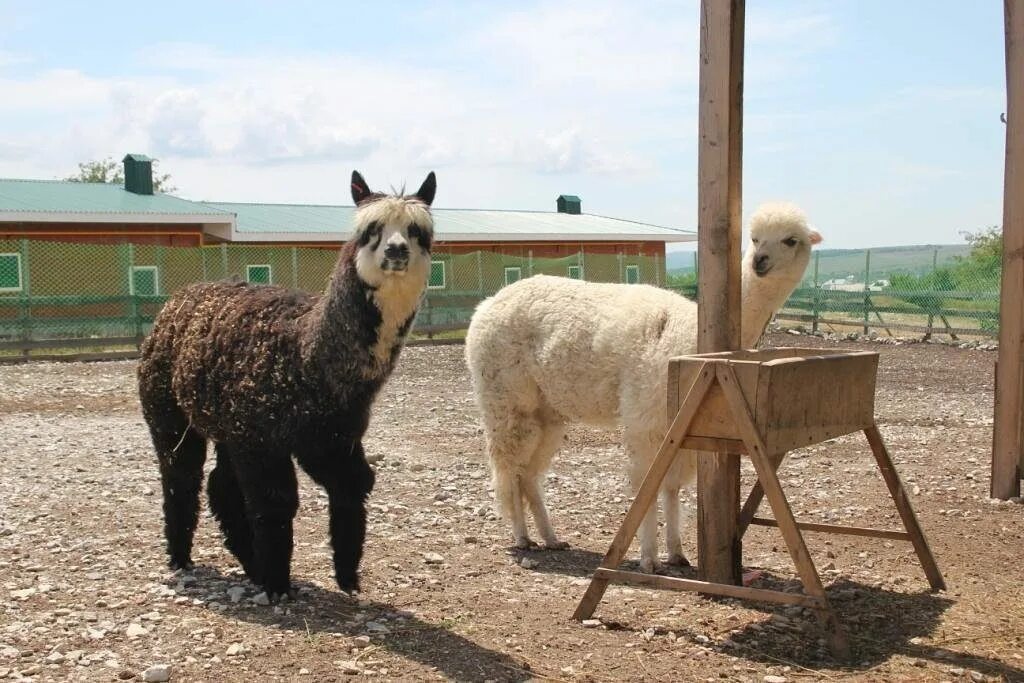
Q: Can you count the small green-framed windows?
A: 7